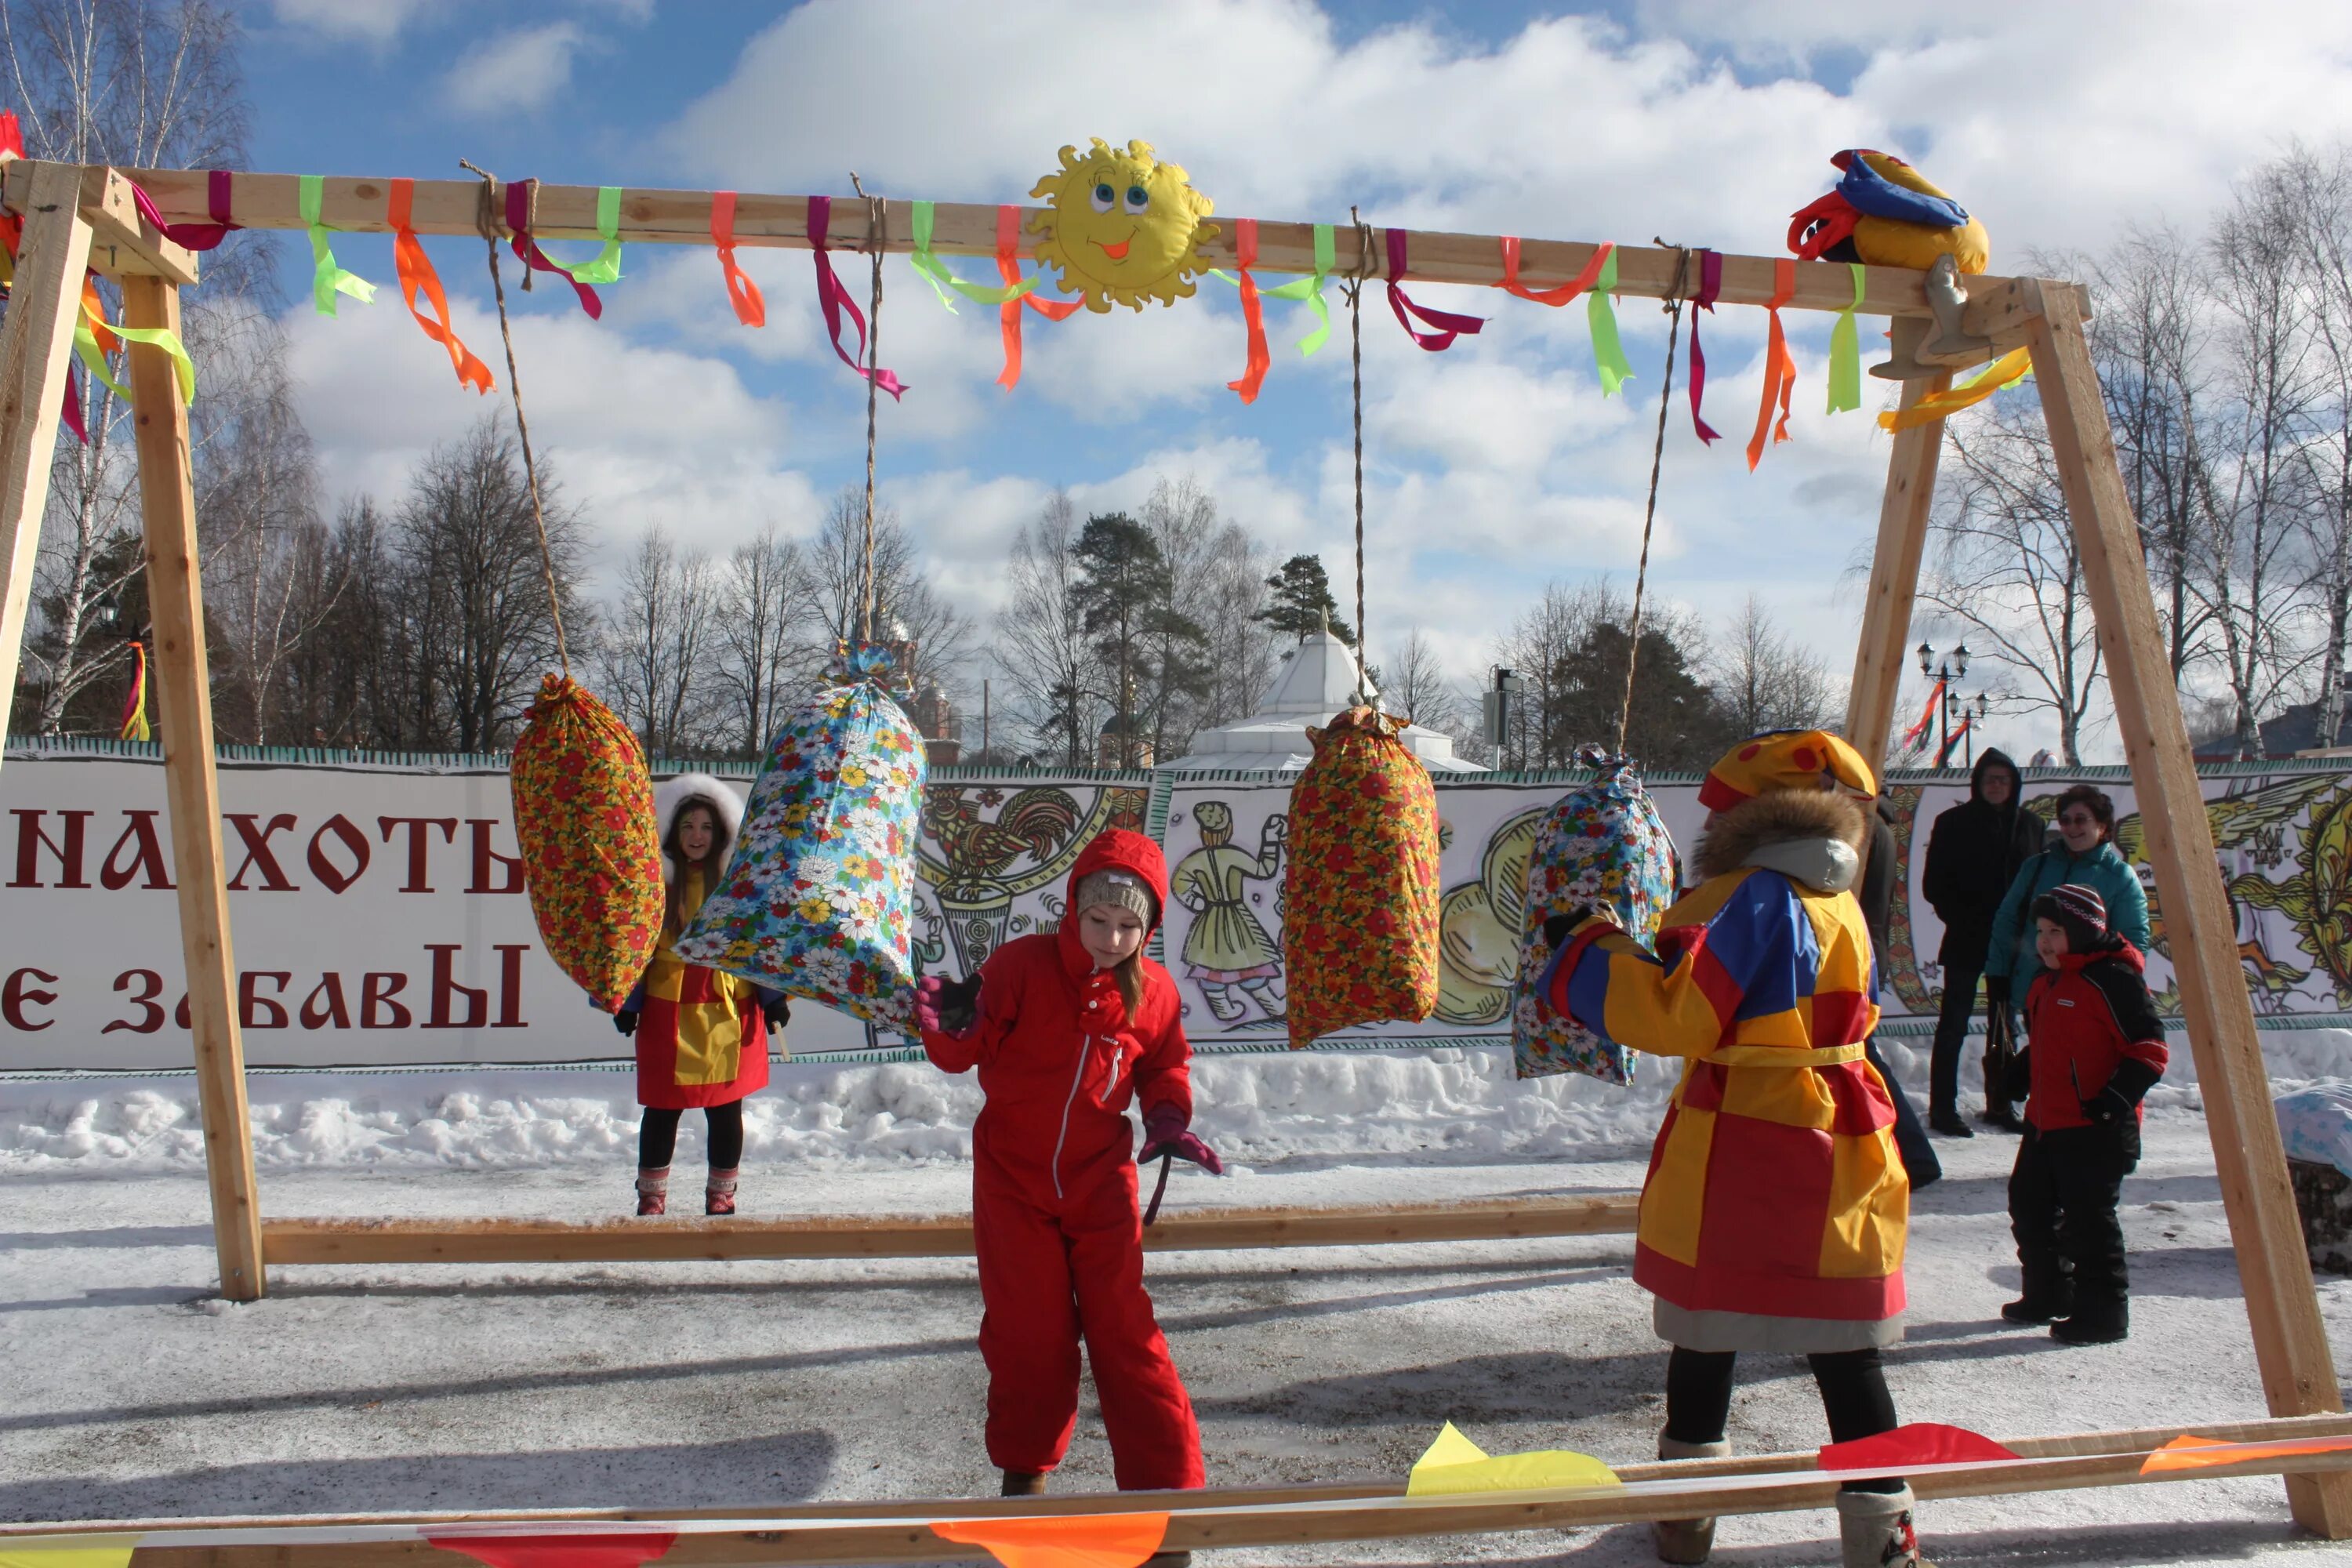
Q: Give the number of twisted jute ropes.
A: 4